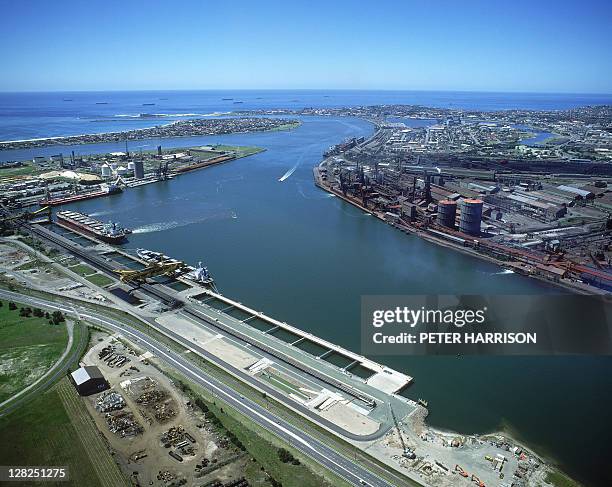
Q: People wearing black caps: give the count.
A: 0